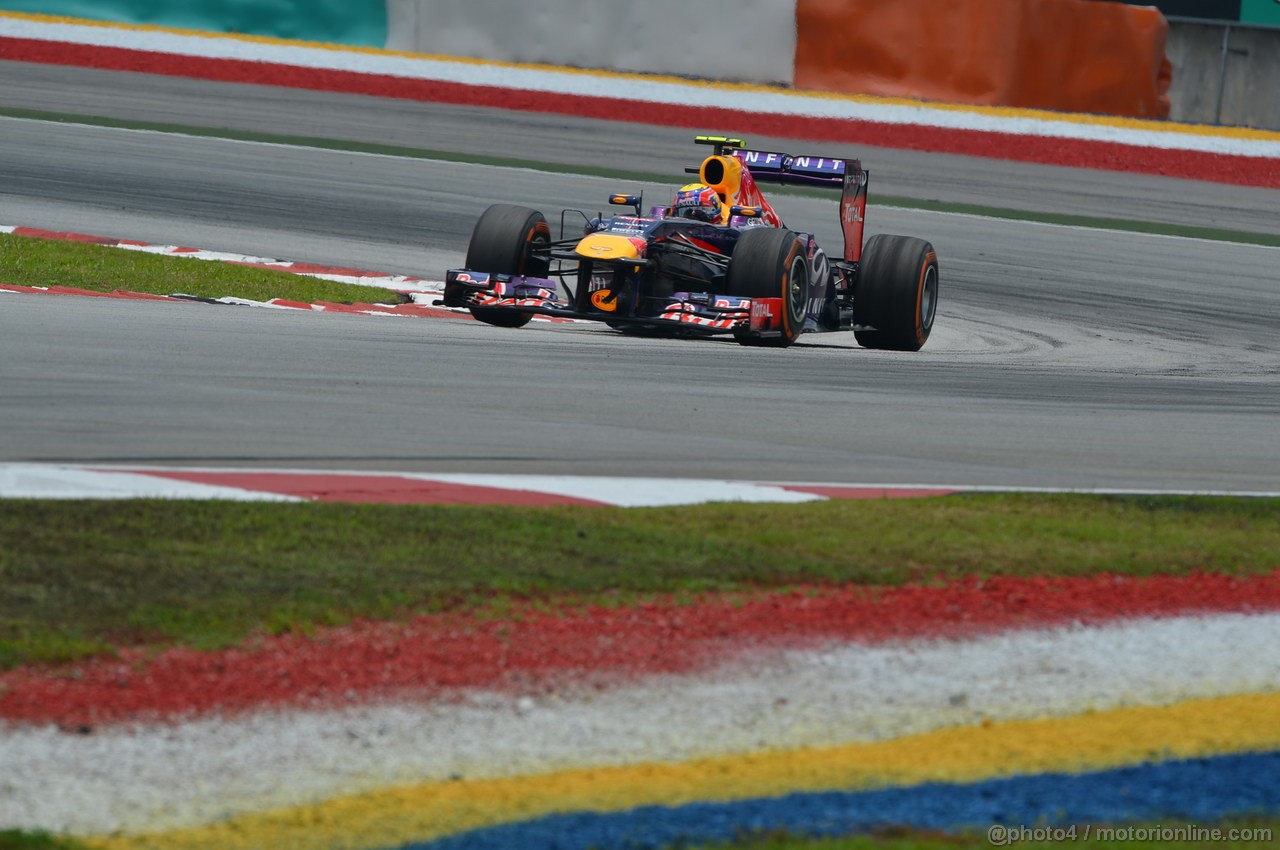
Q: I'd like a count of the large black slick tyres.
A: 3